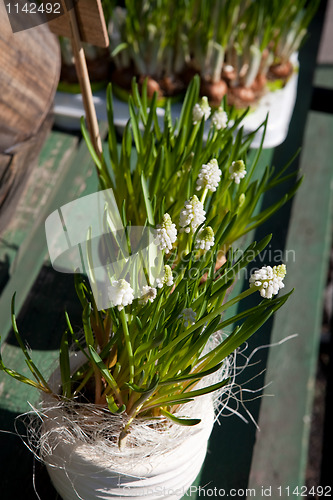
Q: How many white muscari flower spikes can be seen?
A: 11